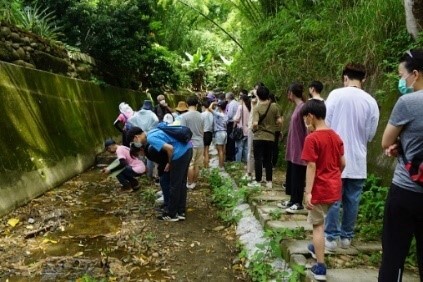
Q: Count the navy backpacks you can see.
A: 1